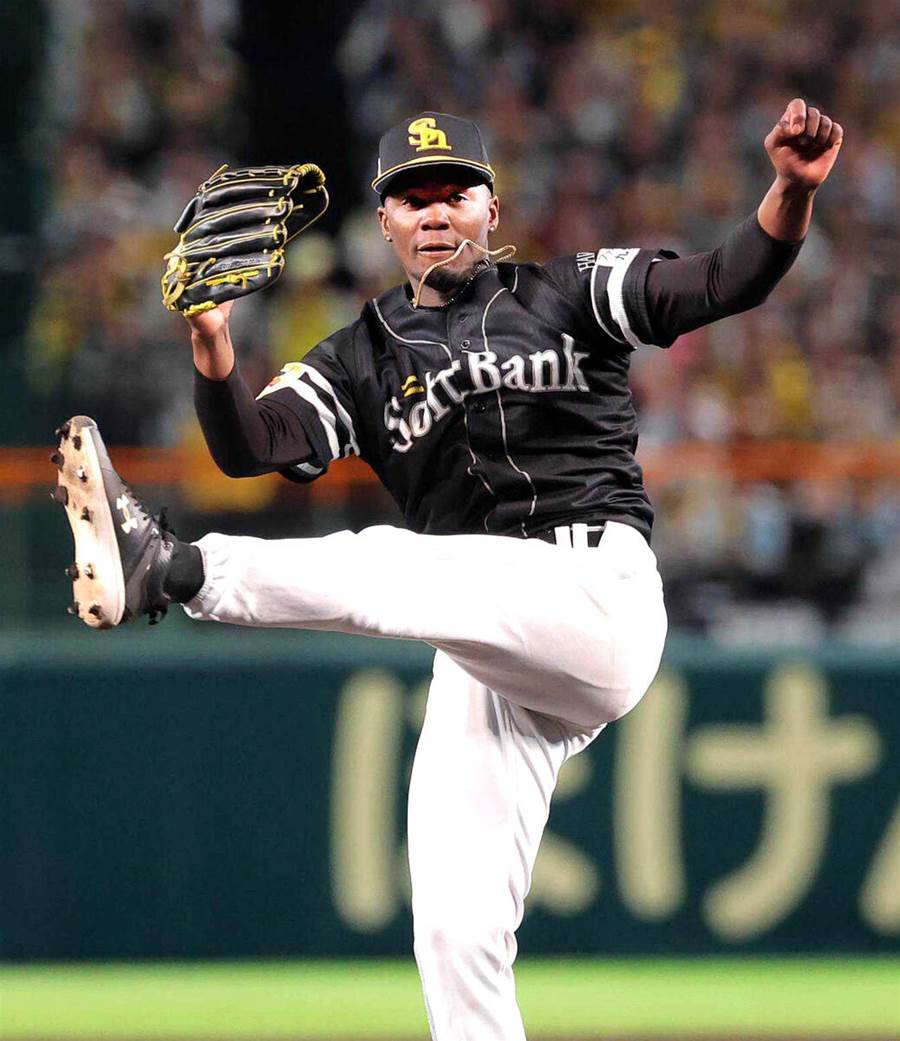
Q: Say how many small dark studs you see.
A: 10